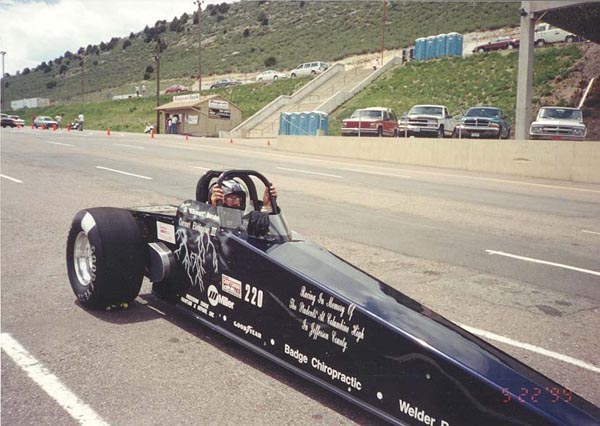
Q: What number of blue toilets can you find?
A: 8